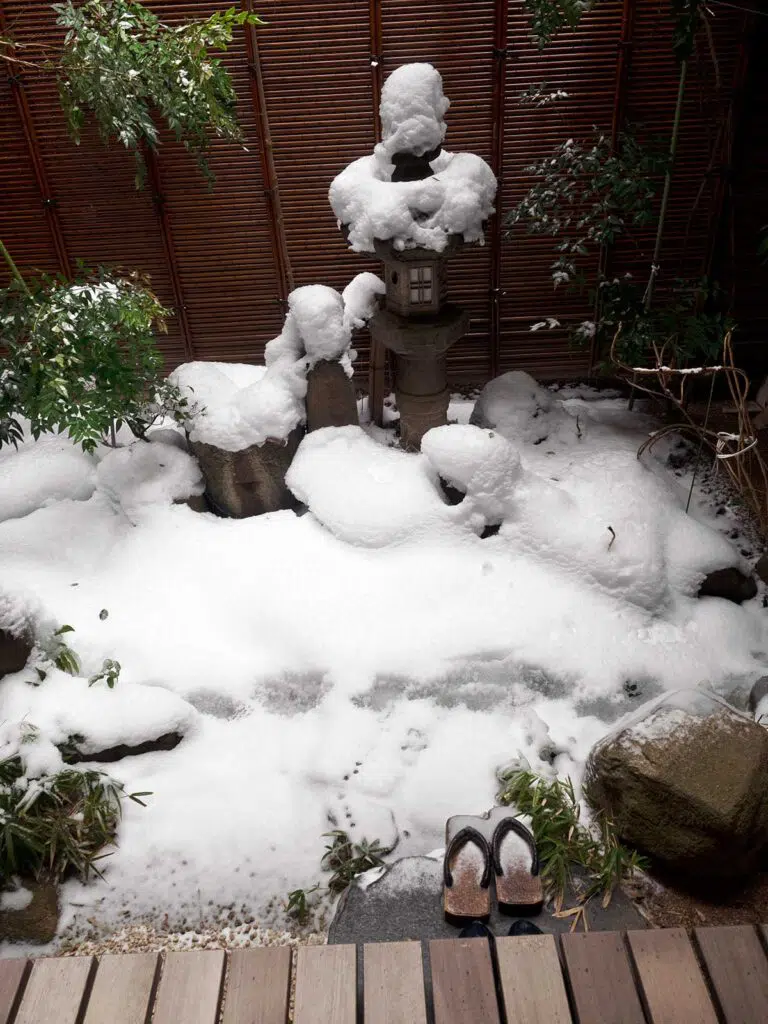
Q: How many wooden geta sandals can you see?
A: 2